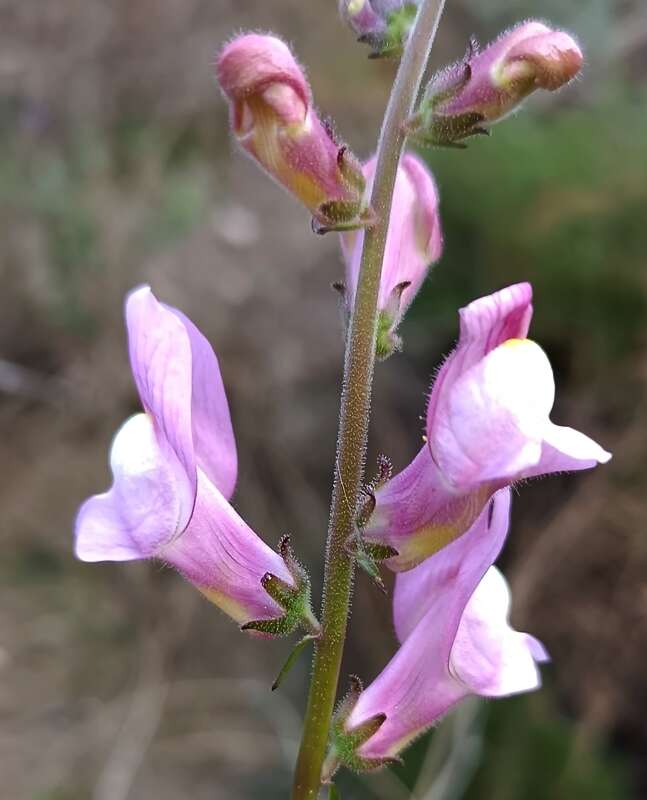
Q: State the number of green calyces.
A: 7